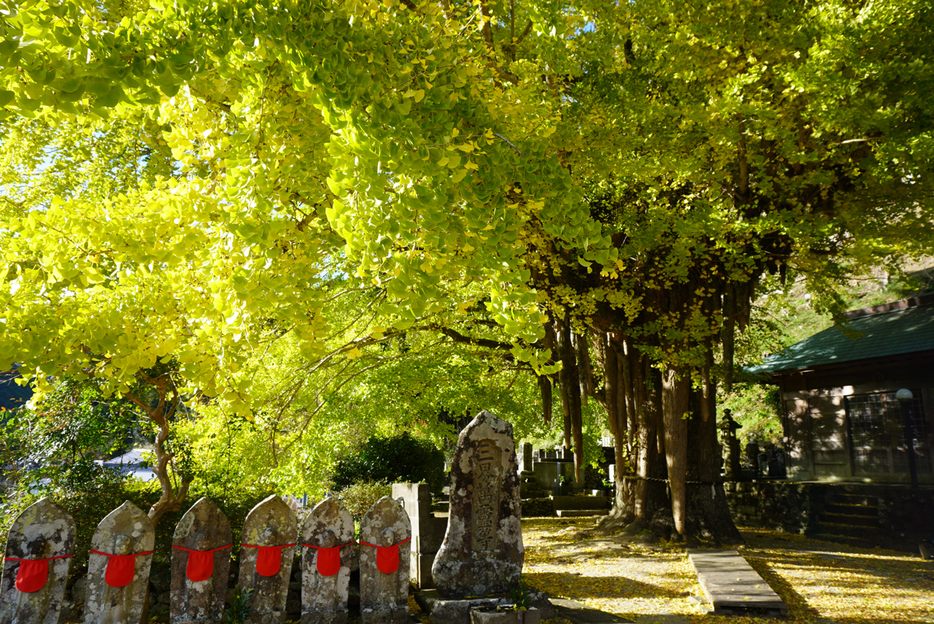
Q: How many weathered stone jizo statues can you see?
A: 6